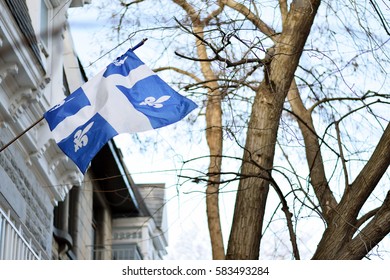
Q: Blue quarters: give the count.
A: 4